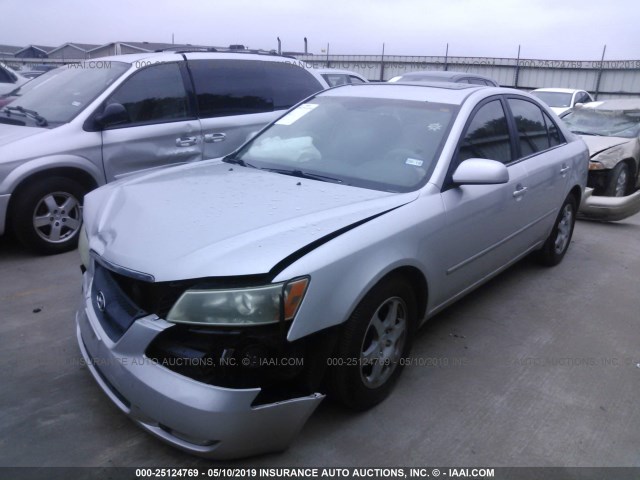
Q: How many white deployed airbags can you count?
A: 1